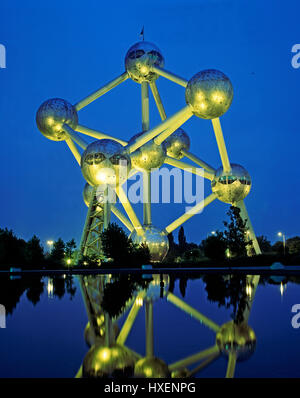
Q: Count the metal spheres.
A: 9